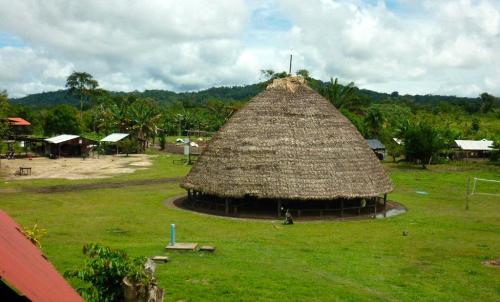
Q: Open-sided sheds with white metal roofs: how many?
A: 2